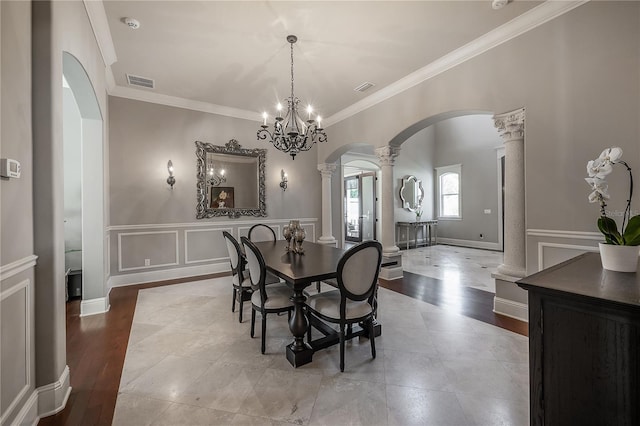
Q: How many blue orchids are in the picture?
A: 0